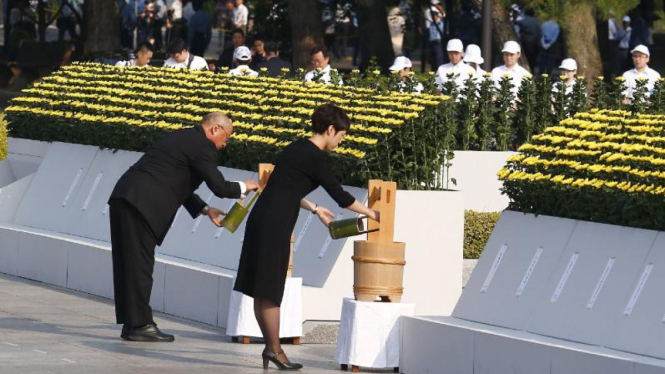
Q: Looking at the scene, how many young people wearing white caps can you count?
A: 7